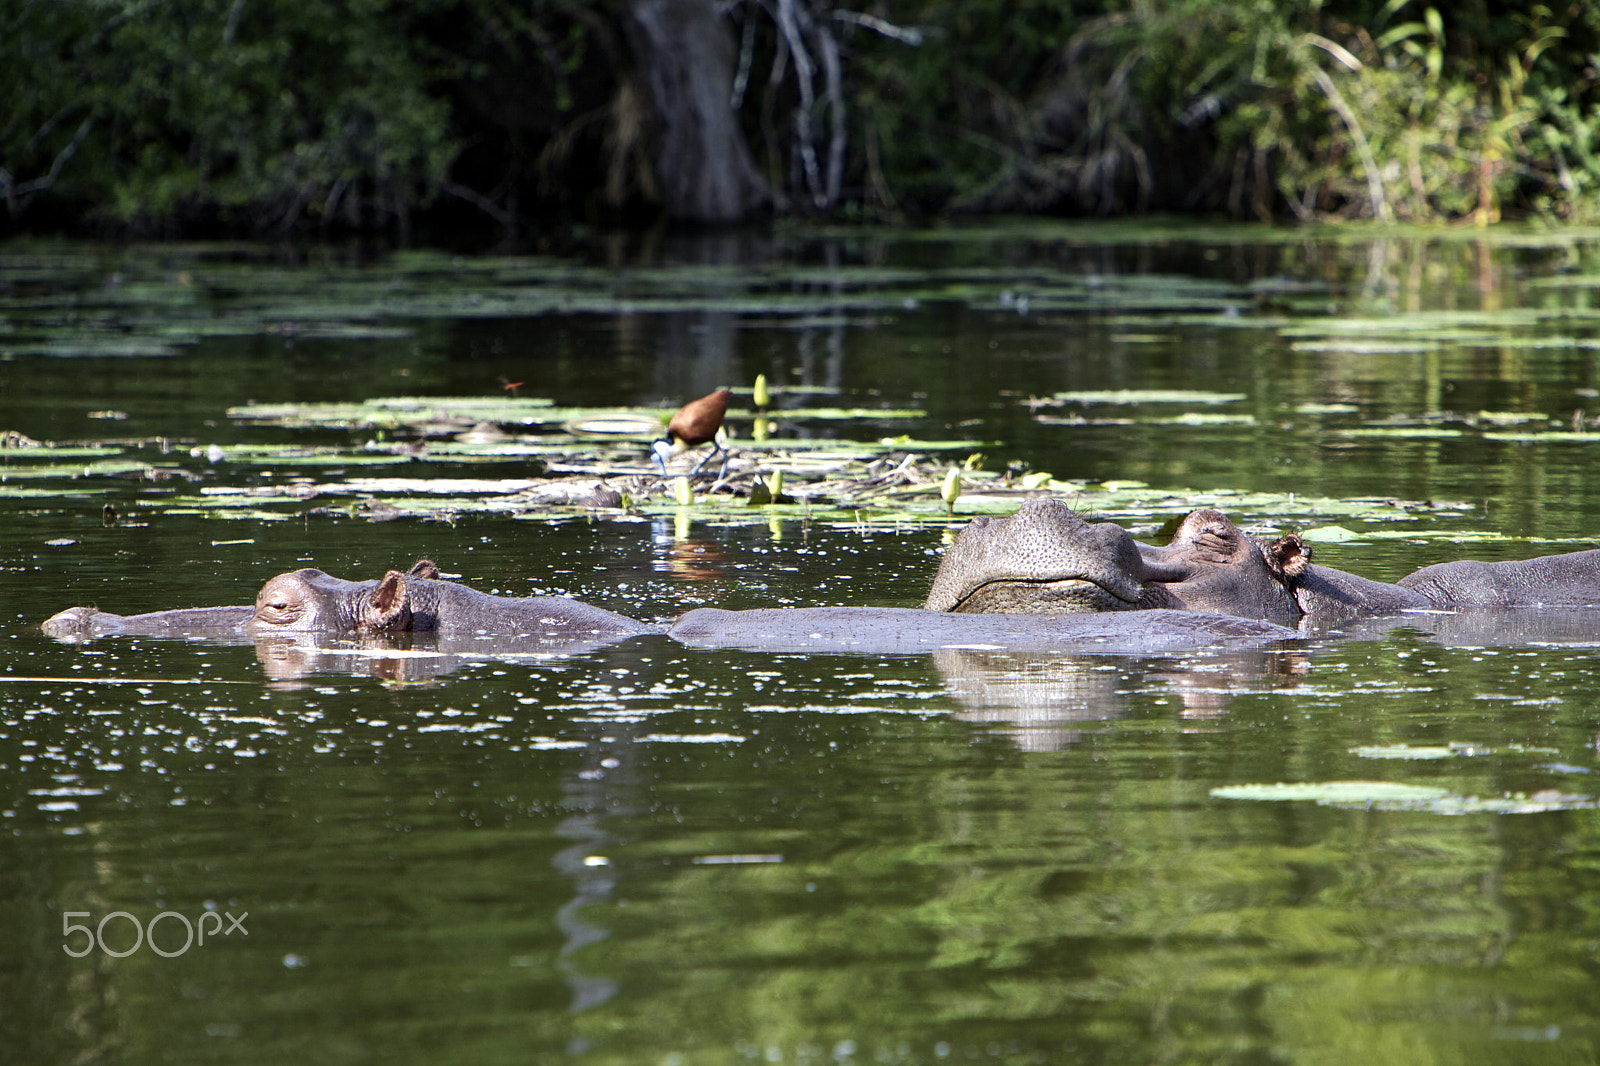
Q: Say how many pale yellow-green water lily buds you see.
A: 4